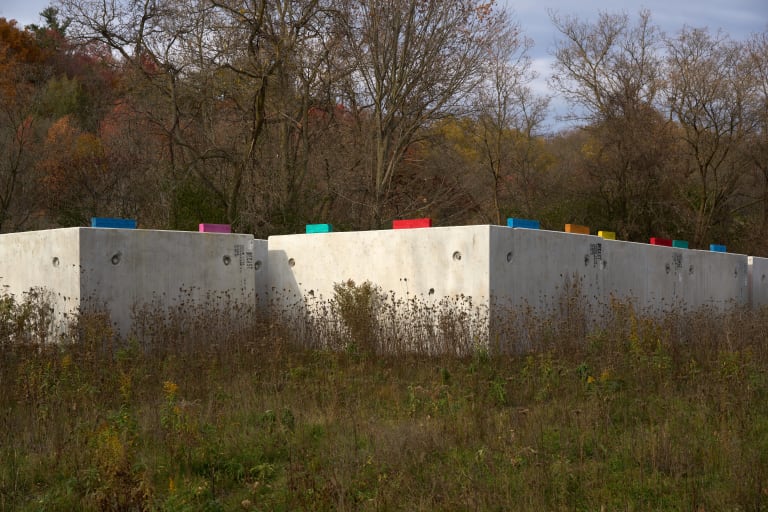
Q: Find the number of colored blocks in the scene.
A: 10